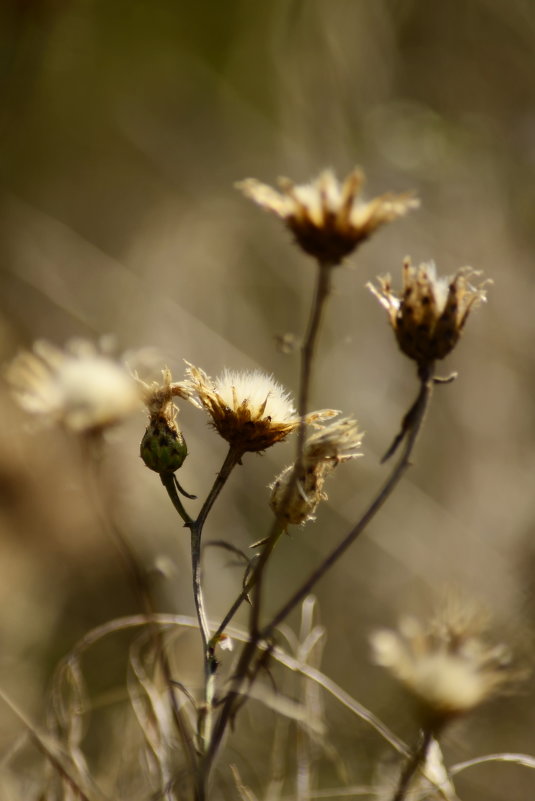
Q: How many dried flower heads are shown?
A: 7